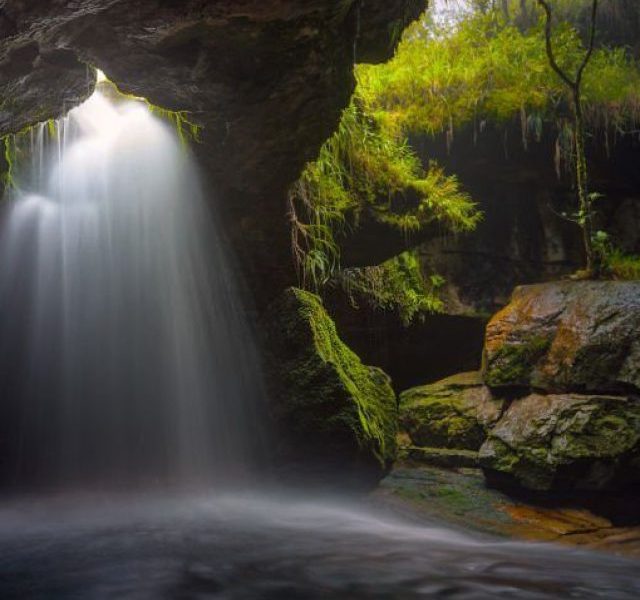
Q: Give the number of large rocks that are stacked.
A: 3